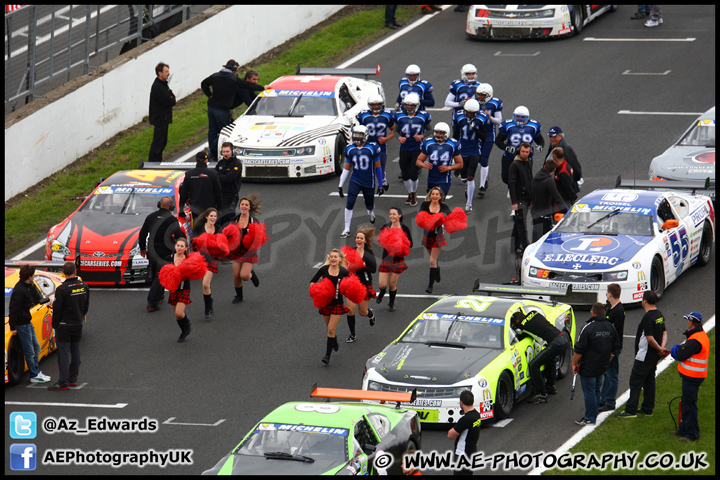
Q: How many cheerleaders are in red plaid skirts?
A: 7